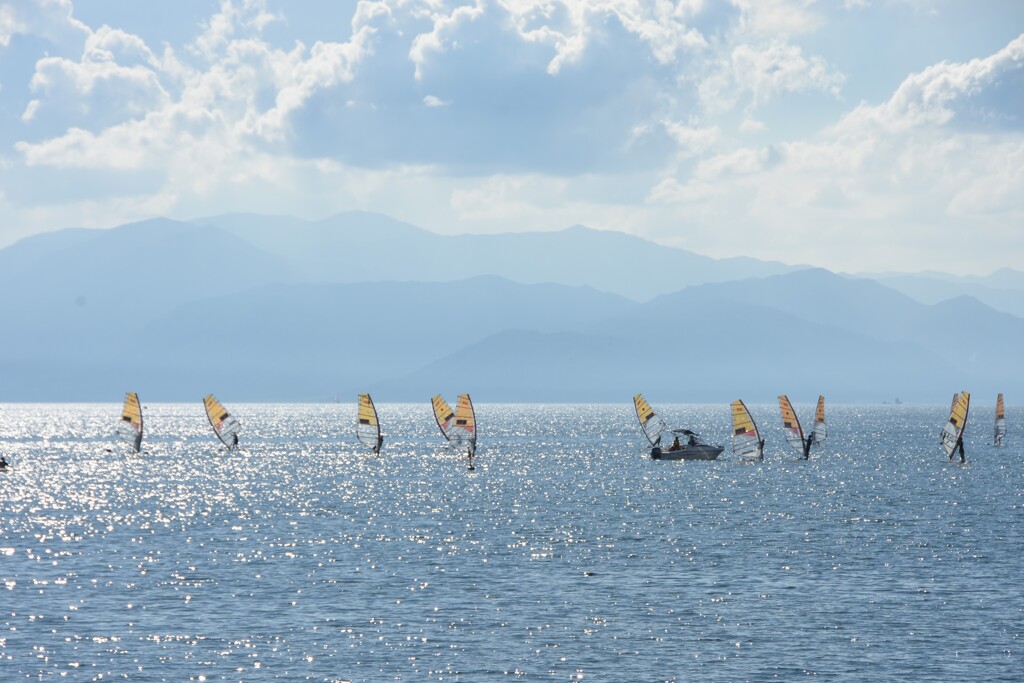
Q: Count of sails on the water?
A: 12